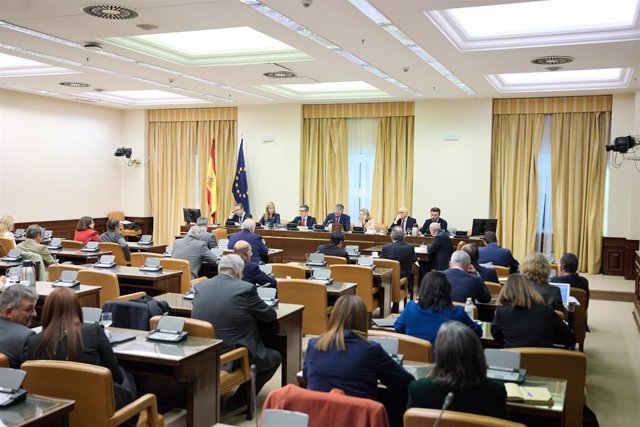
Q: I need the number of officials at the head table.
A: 7